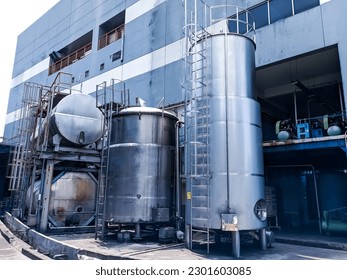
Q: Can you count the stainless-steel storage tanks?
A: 4